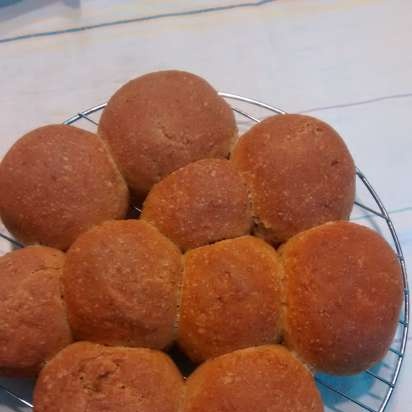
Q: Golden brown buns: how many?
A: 10